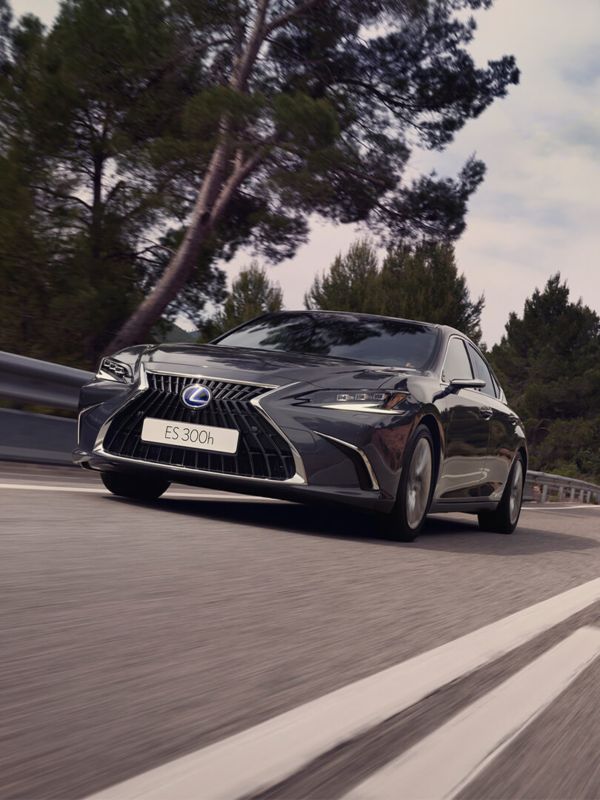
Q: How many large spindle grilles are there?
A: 1